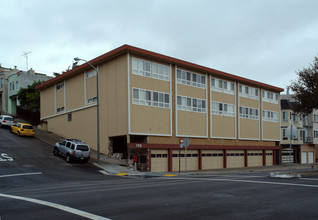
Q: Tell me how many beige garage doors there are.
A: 6